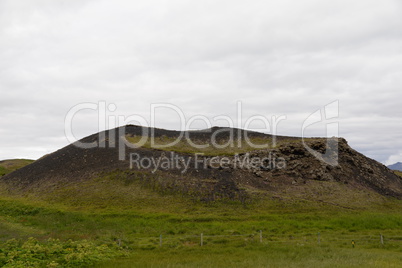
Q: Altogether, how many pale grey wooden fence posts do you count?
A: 6